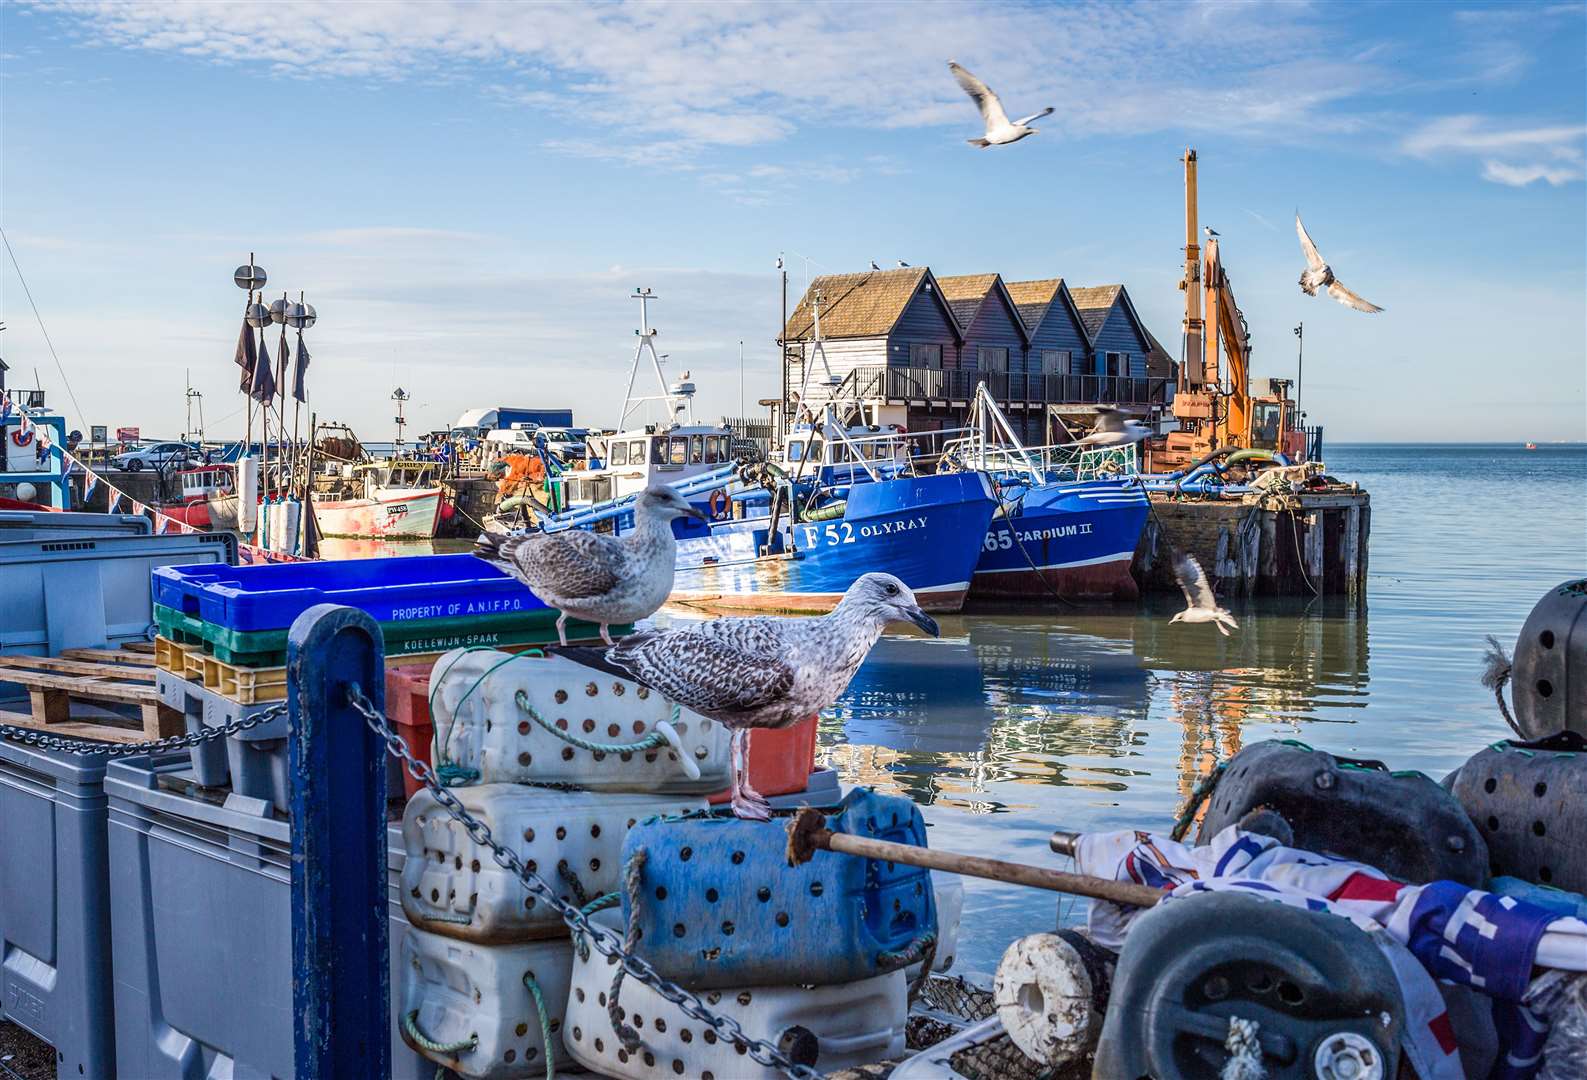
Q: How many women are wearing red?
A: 0